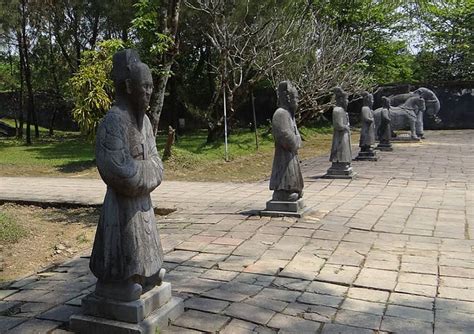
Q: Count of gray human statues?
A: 5